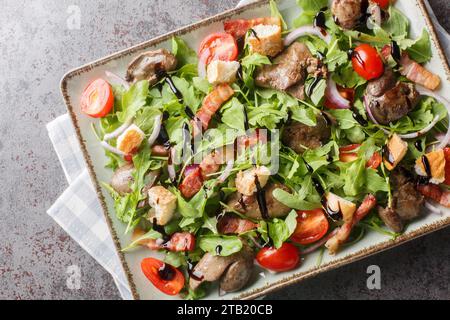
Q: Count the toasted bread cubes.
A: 8